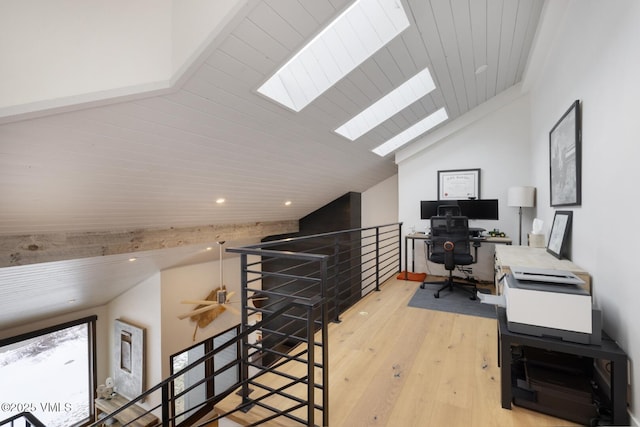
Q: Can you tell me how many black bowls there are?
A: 0